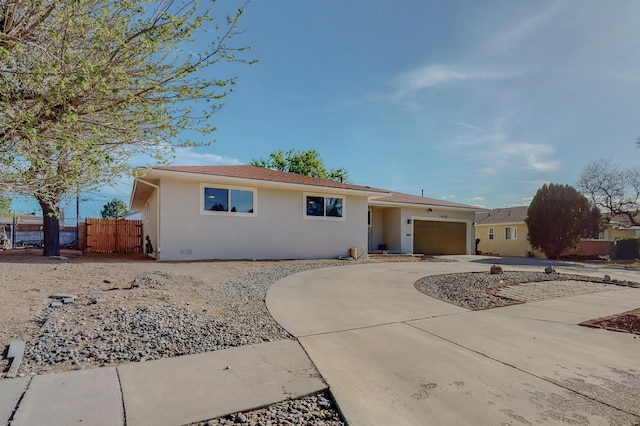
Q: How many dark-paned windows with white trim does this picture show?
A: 2